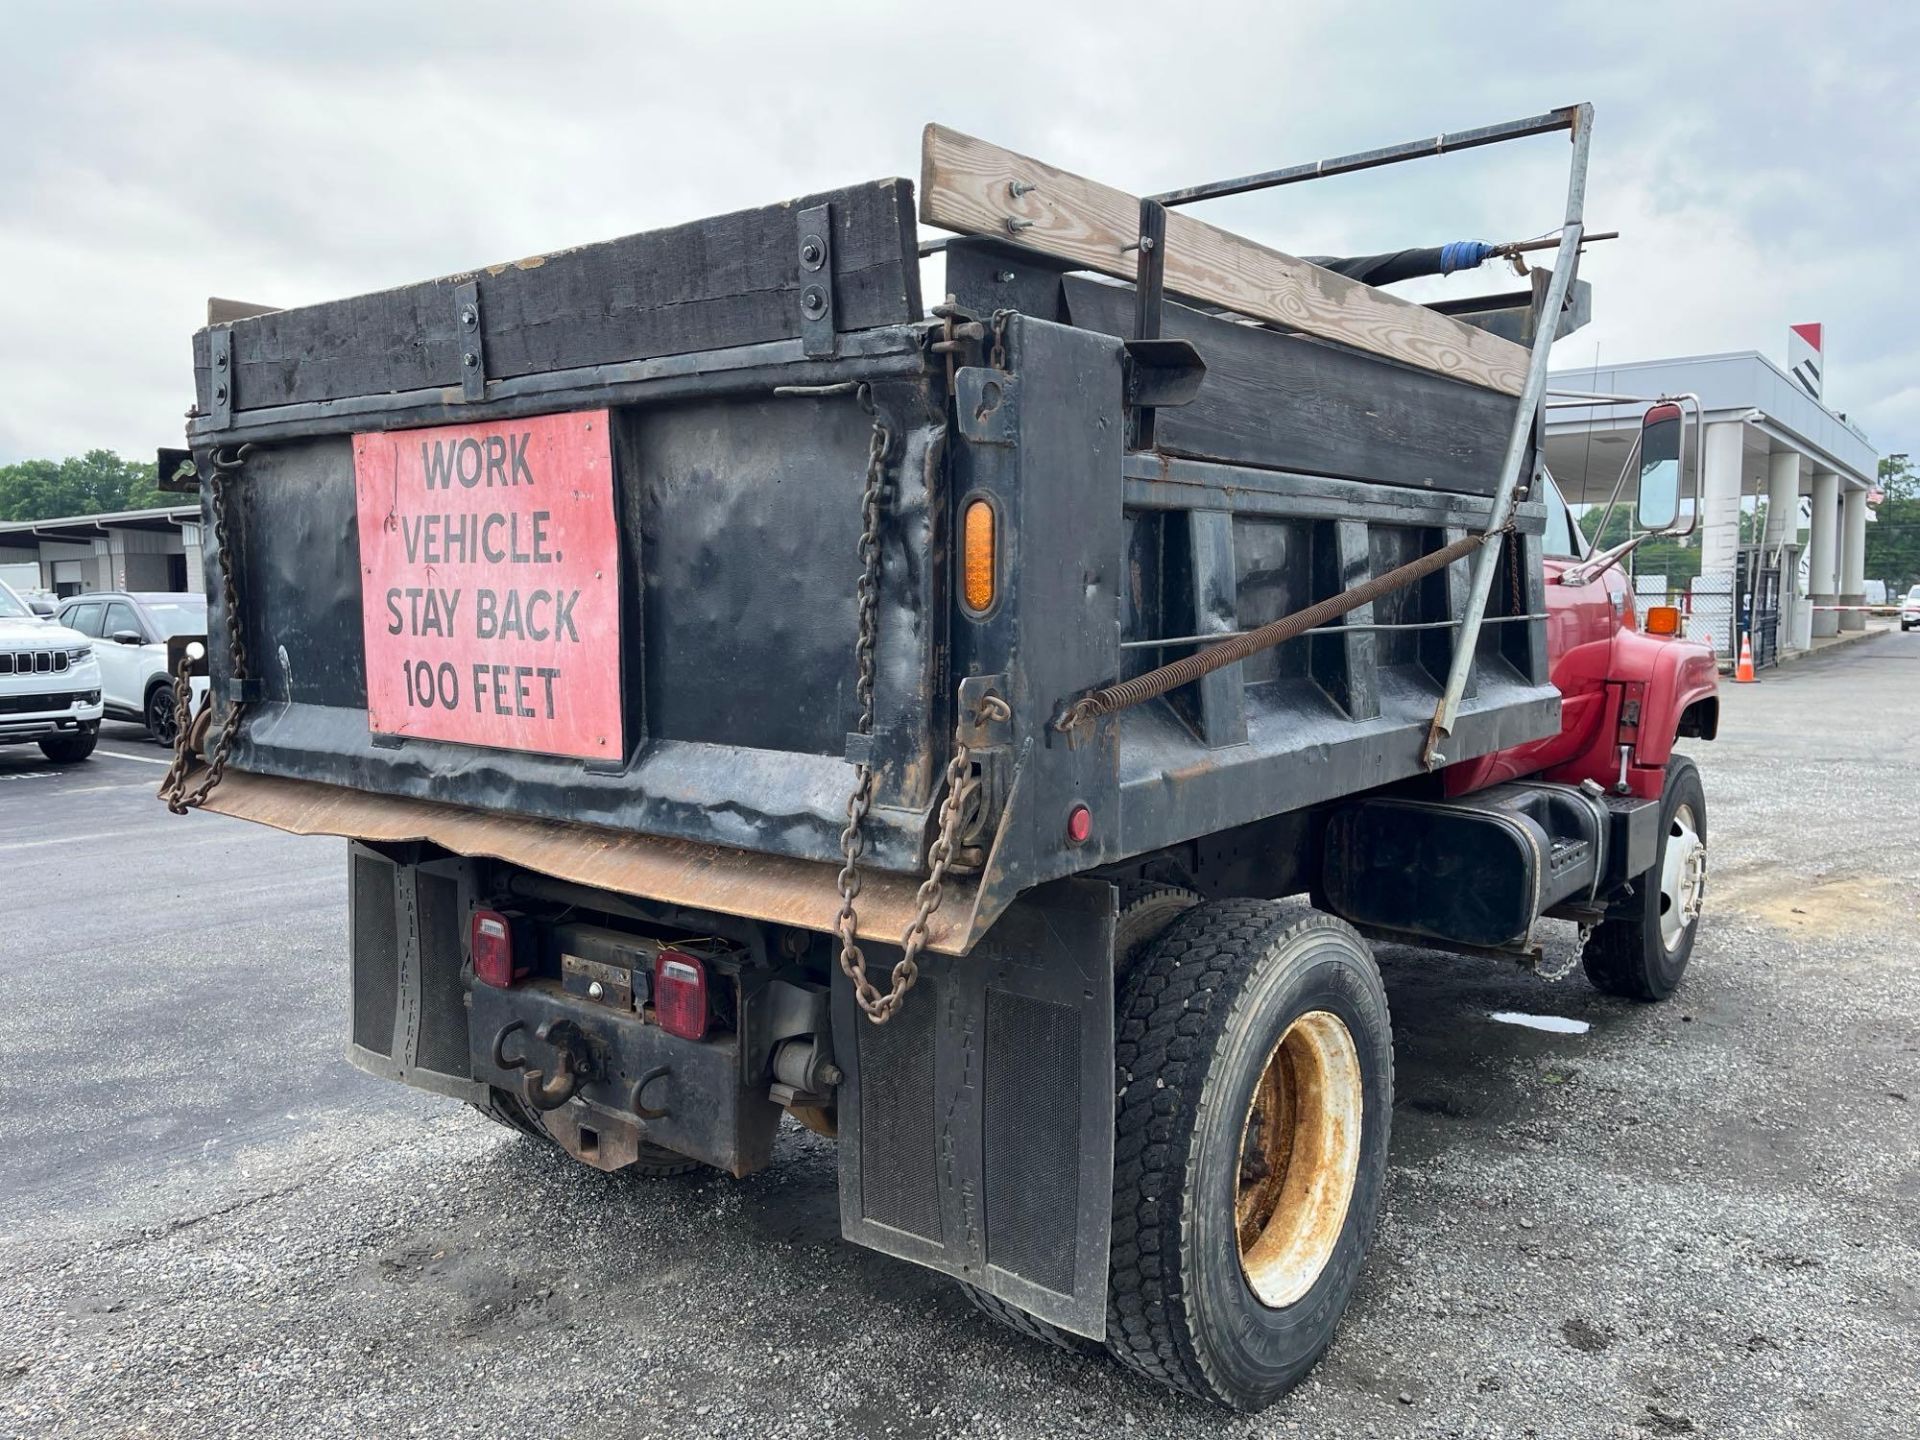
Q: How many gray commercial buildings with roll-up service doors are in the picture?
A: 1